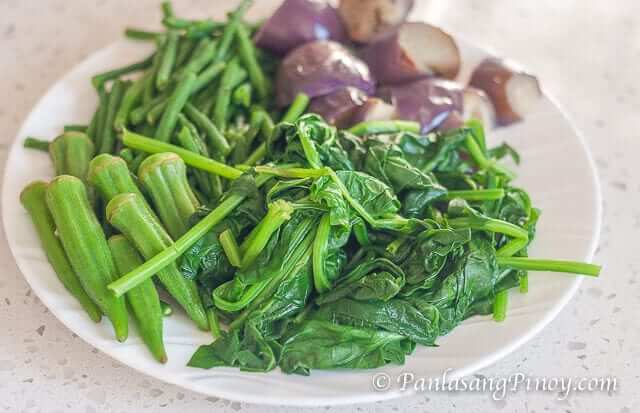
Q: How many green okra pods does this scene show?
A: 7